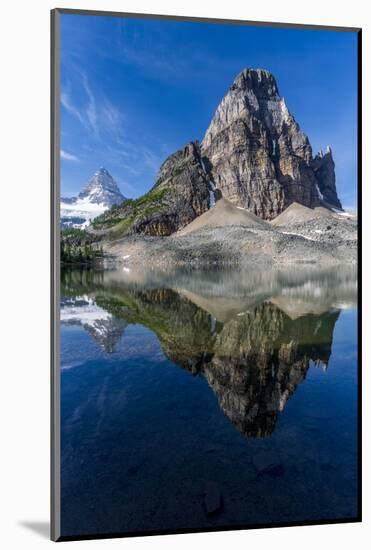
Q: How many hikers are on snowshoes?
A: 0